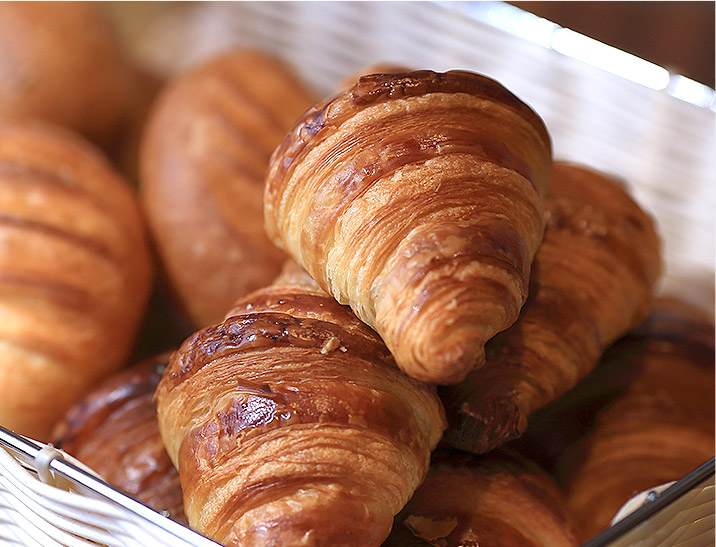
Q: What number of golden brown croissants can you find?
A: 6